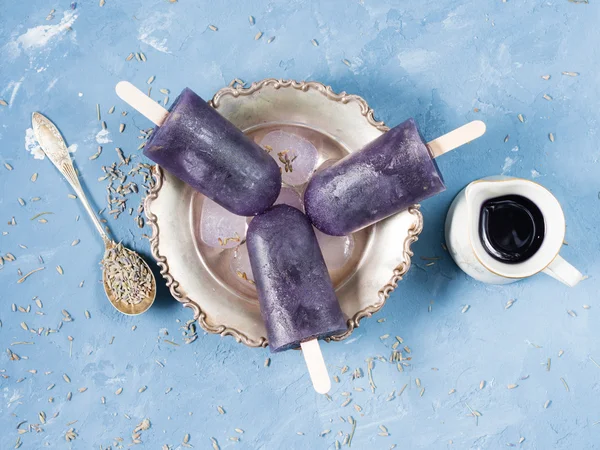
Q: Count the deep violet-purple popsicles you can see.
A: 3